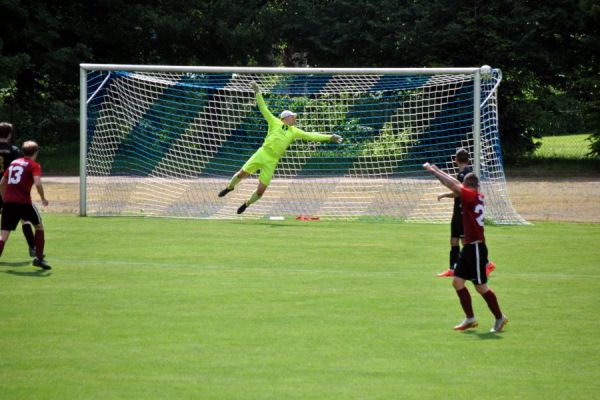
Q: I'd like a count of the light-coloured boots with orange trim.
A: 2